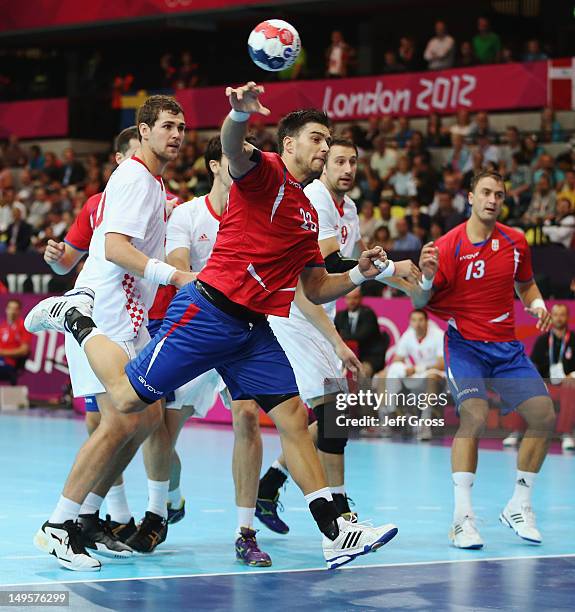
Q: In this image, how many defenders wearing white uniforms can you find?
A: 3